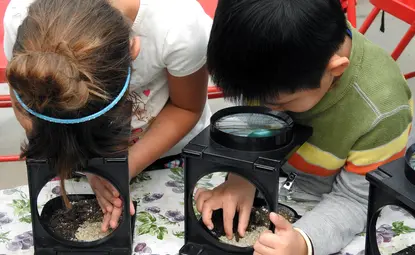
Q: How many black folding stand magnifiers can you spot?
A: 3